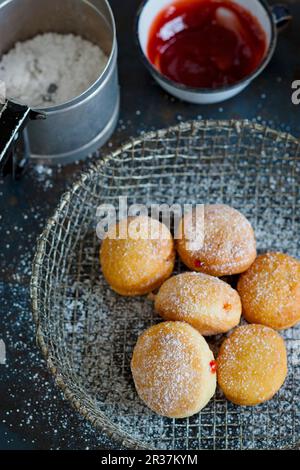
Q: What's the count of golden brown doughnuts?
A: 6